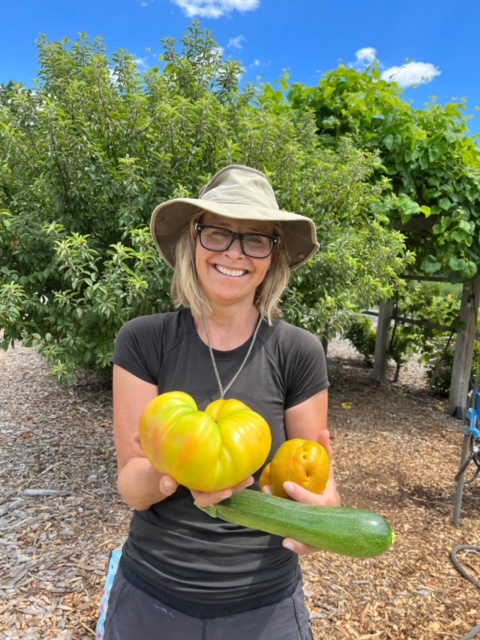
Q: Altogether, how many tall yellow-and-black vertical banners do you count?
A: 0